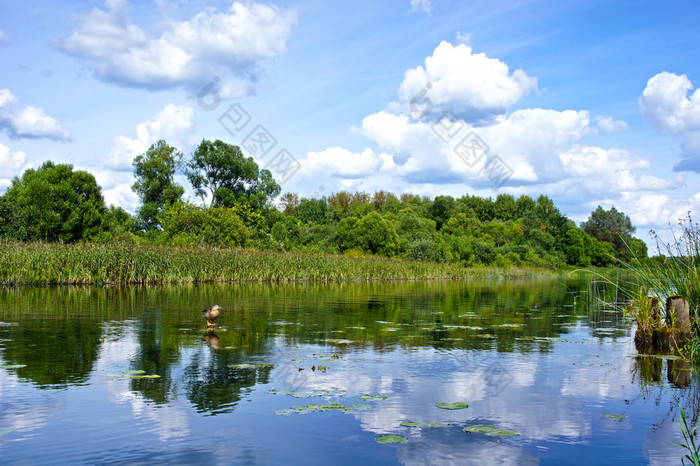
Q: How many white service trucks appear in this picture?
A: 0